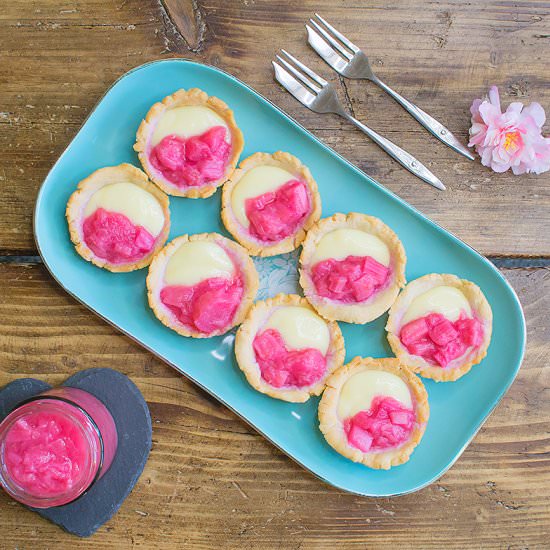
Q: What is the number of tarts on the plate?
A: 8